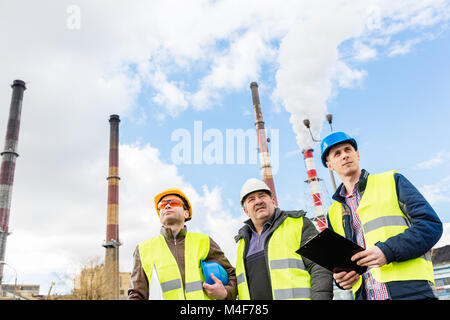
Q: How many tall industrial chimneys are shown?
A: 4